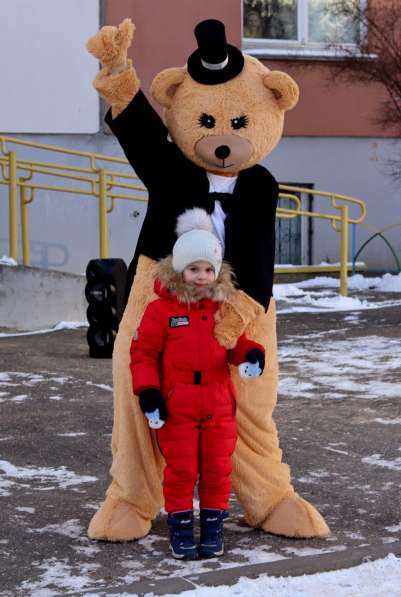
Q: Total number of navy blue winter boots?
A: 2